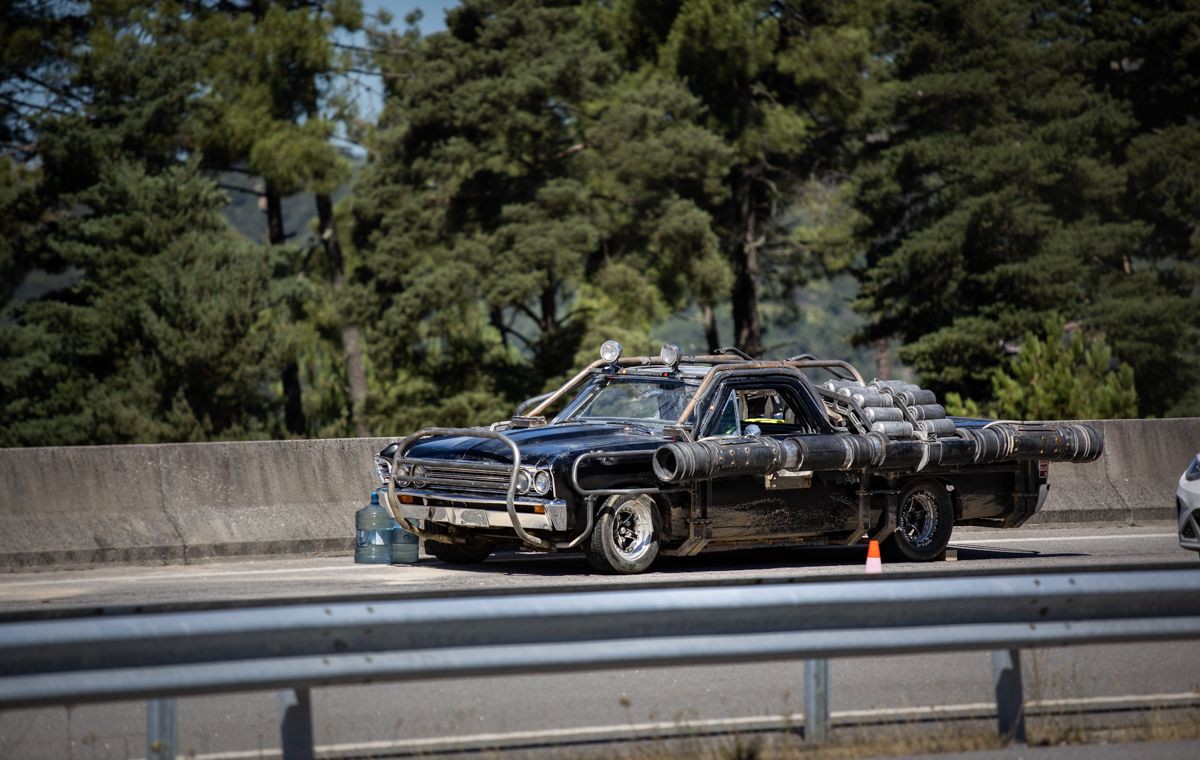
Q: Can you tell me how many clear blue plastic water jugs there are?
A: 2